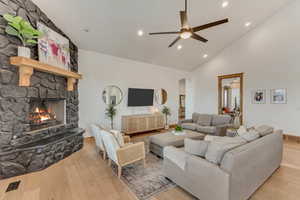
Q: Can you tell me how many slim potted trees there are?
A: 2